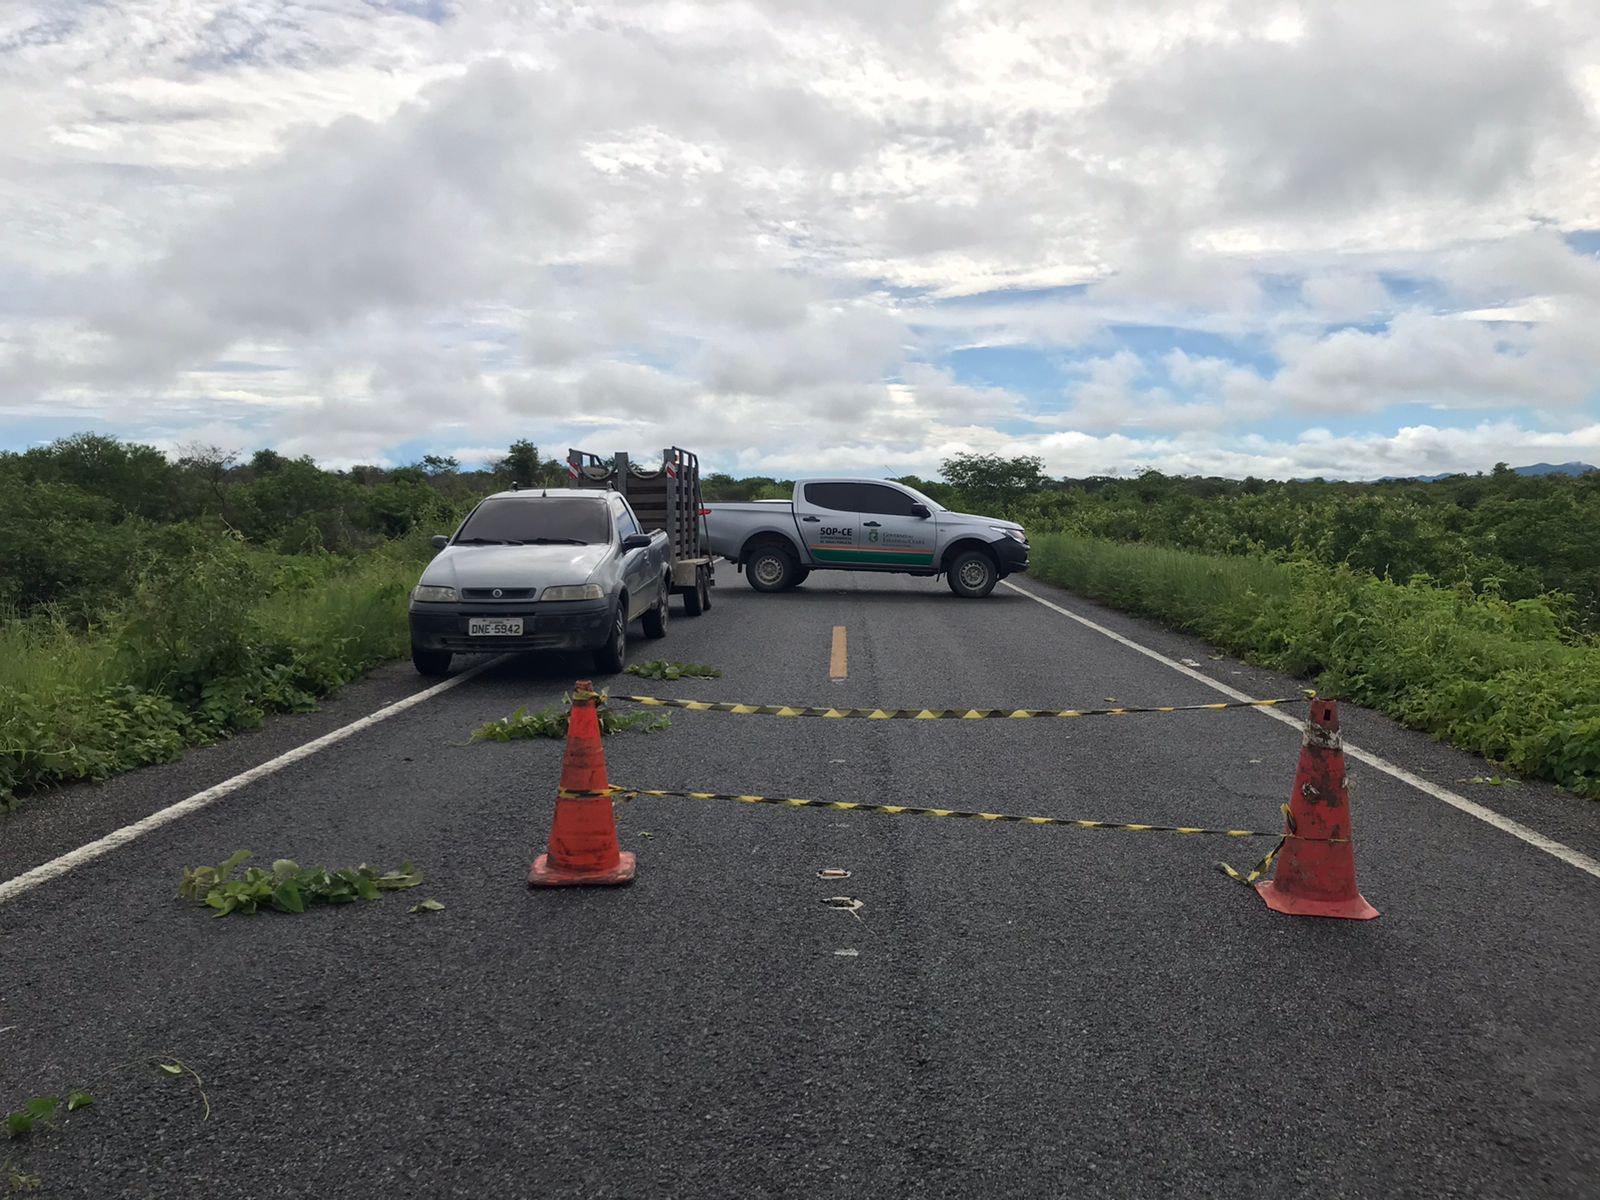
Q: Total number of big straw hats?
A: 0